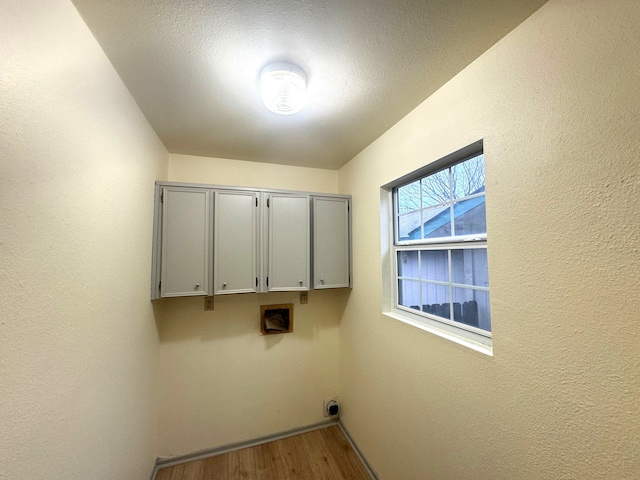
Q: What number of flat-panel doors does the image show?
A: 4